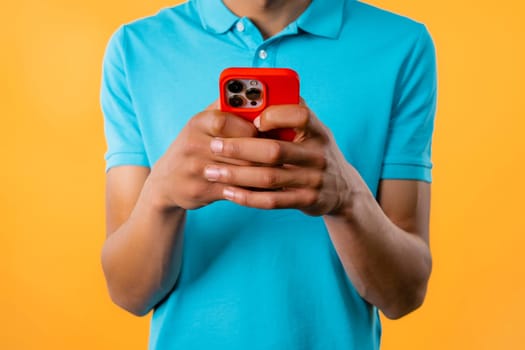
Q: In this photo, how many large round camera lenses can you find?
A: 3